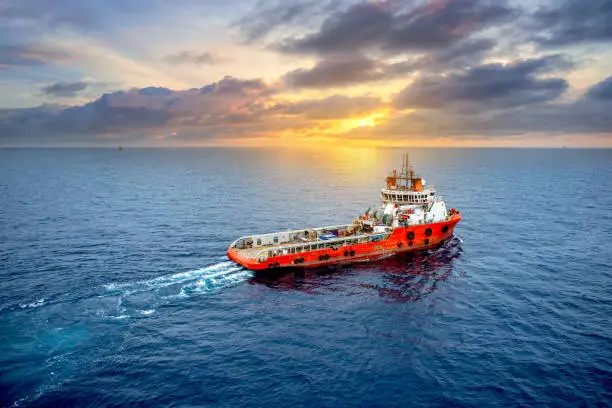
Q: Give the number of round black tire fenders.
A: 14